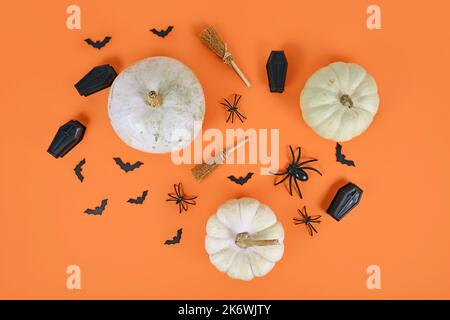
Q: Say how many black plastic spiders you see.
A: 4